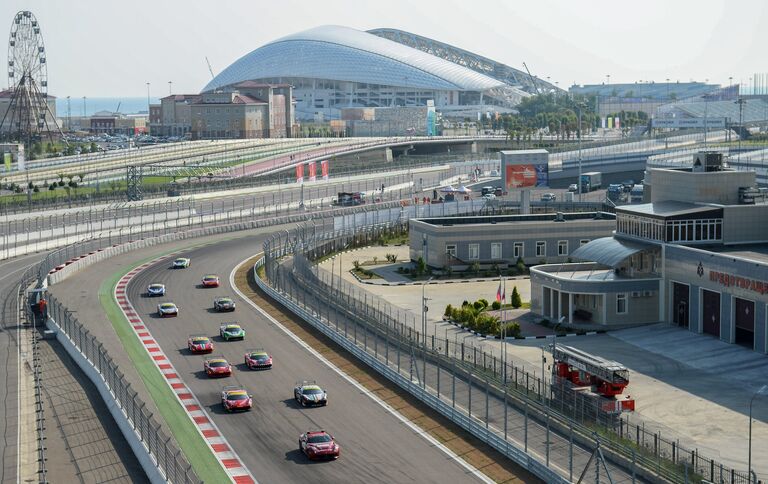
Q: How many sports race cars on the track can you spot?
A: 12